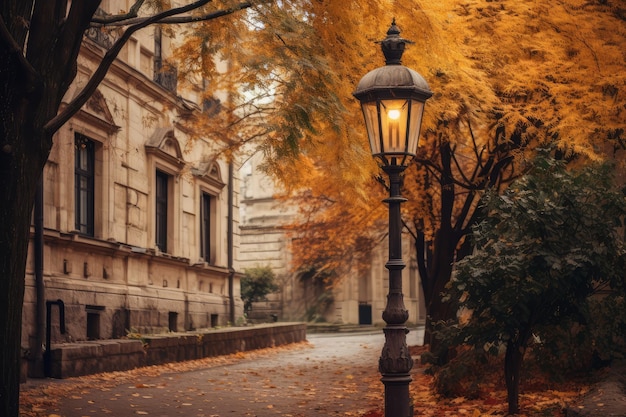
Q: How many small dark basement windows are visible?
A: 3